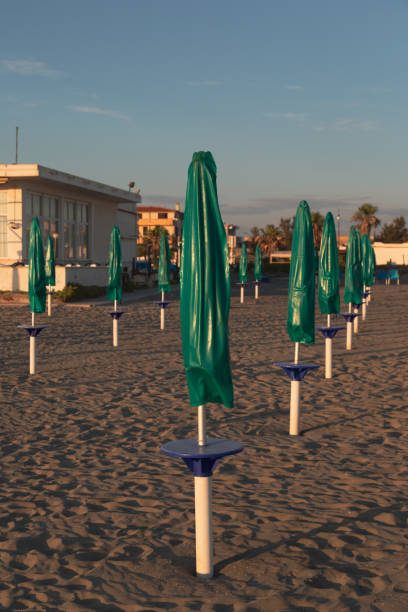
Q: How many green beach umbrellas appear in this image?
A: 13